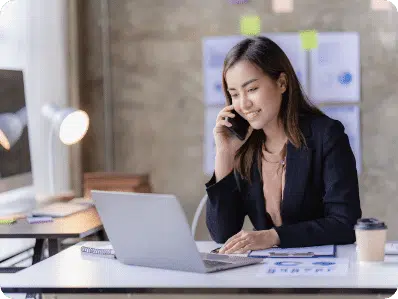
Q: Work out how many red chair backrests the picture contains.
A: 0